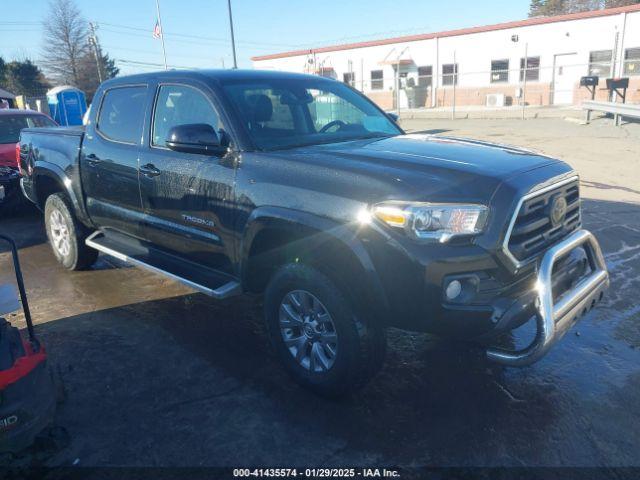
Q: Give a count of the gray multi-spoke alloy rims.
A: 2